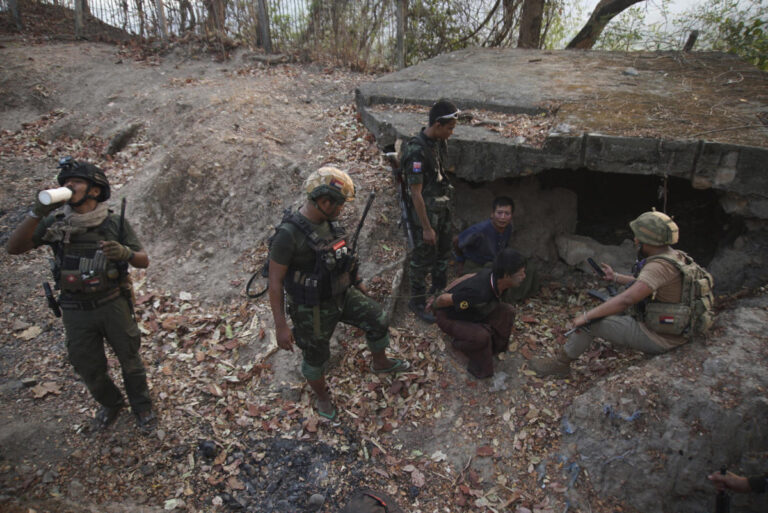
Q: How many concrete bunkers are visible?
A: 1